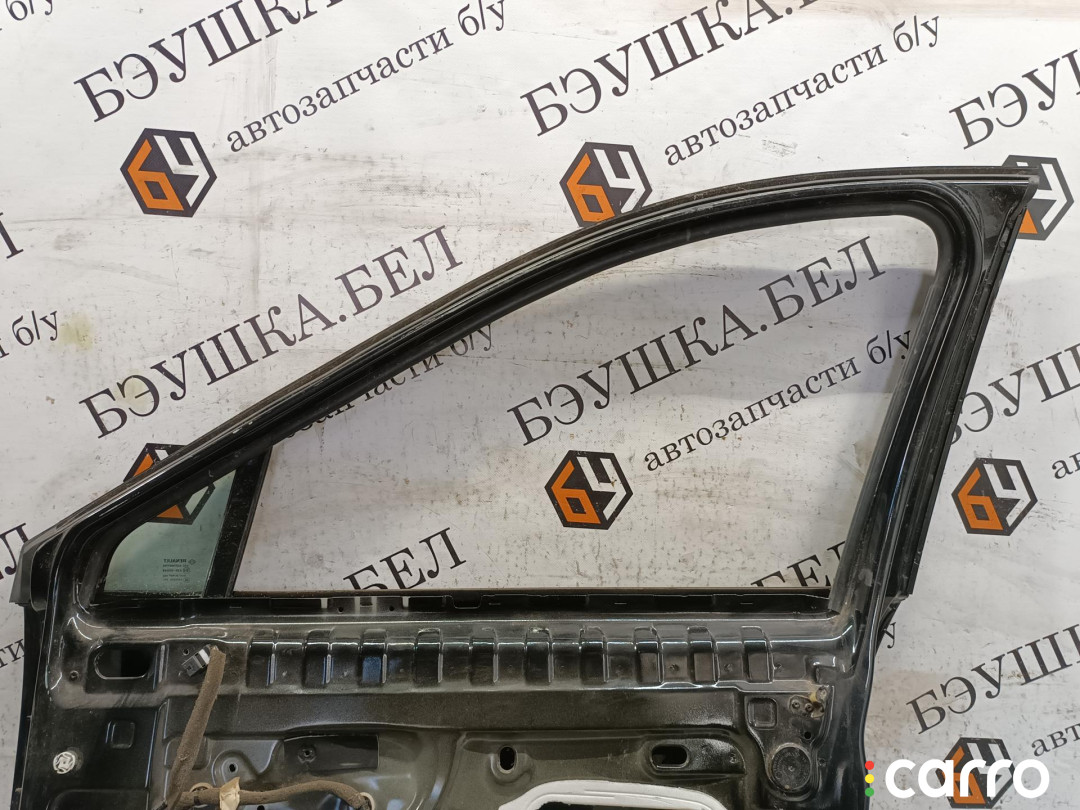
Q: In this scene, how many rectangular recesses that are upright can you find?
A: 10